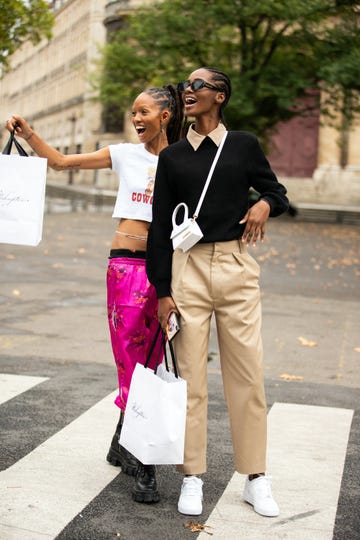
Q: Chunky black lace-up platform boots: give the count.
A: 2